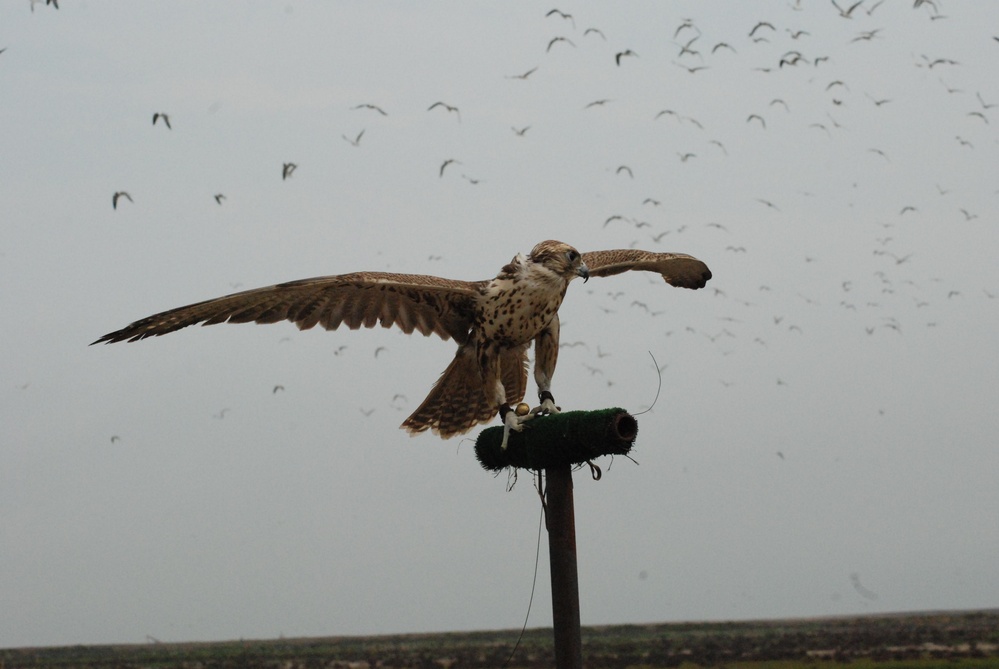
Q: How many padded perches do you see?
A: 1